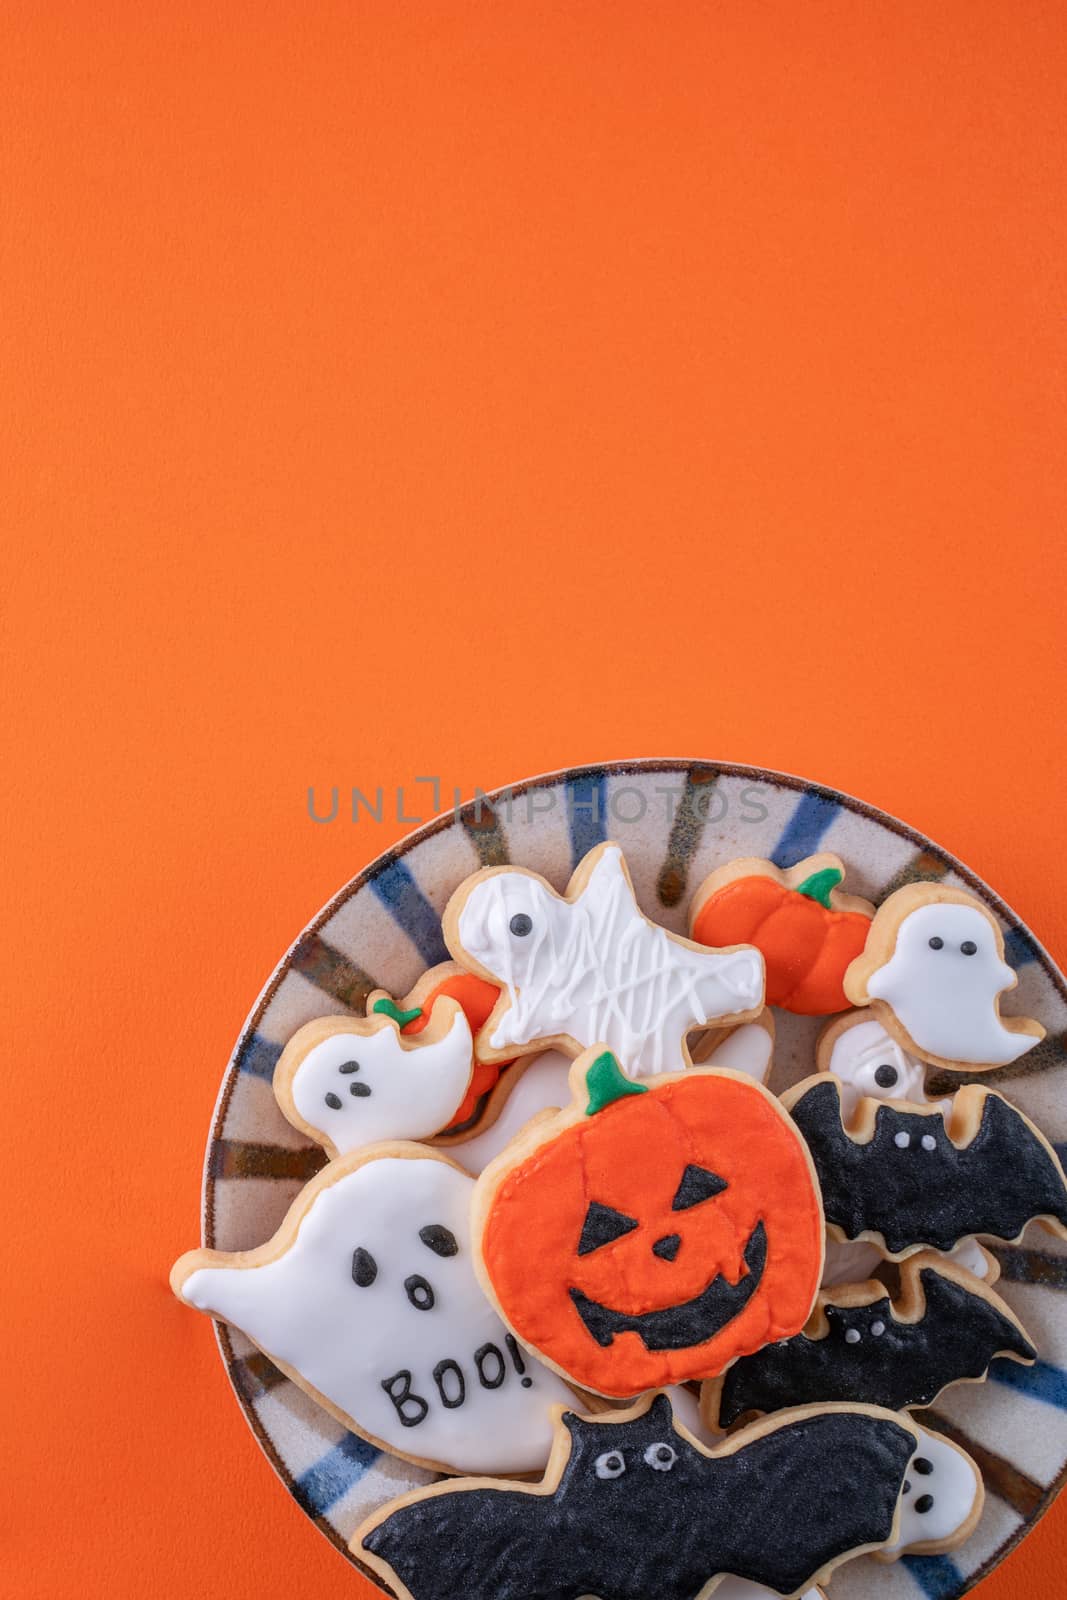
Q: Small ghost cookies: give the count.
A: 3